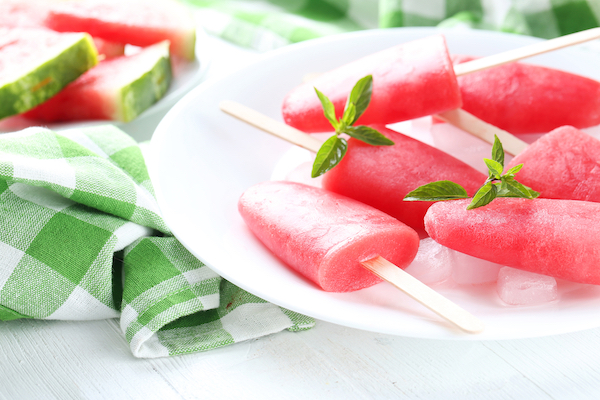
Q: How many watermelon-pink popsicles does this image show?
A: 6